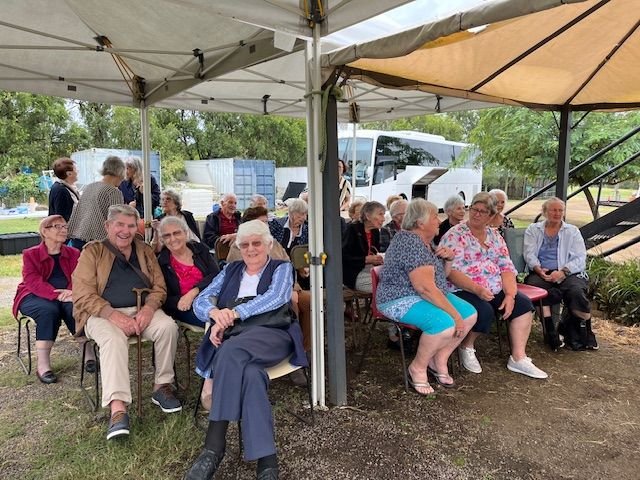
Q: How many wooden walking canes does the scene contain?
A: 1